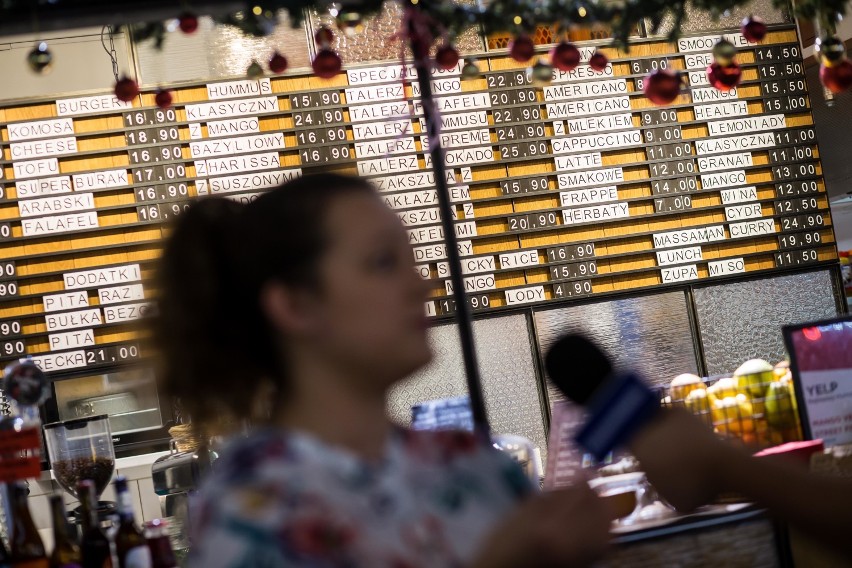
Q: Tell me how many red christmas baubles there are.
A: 14